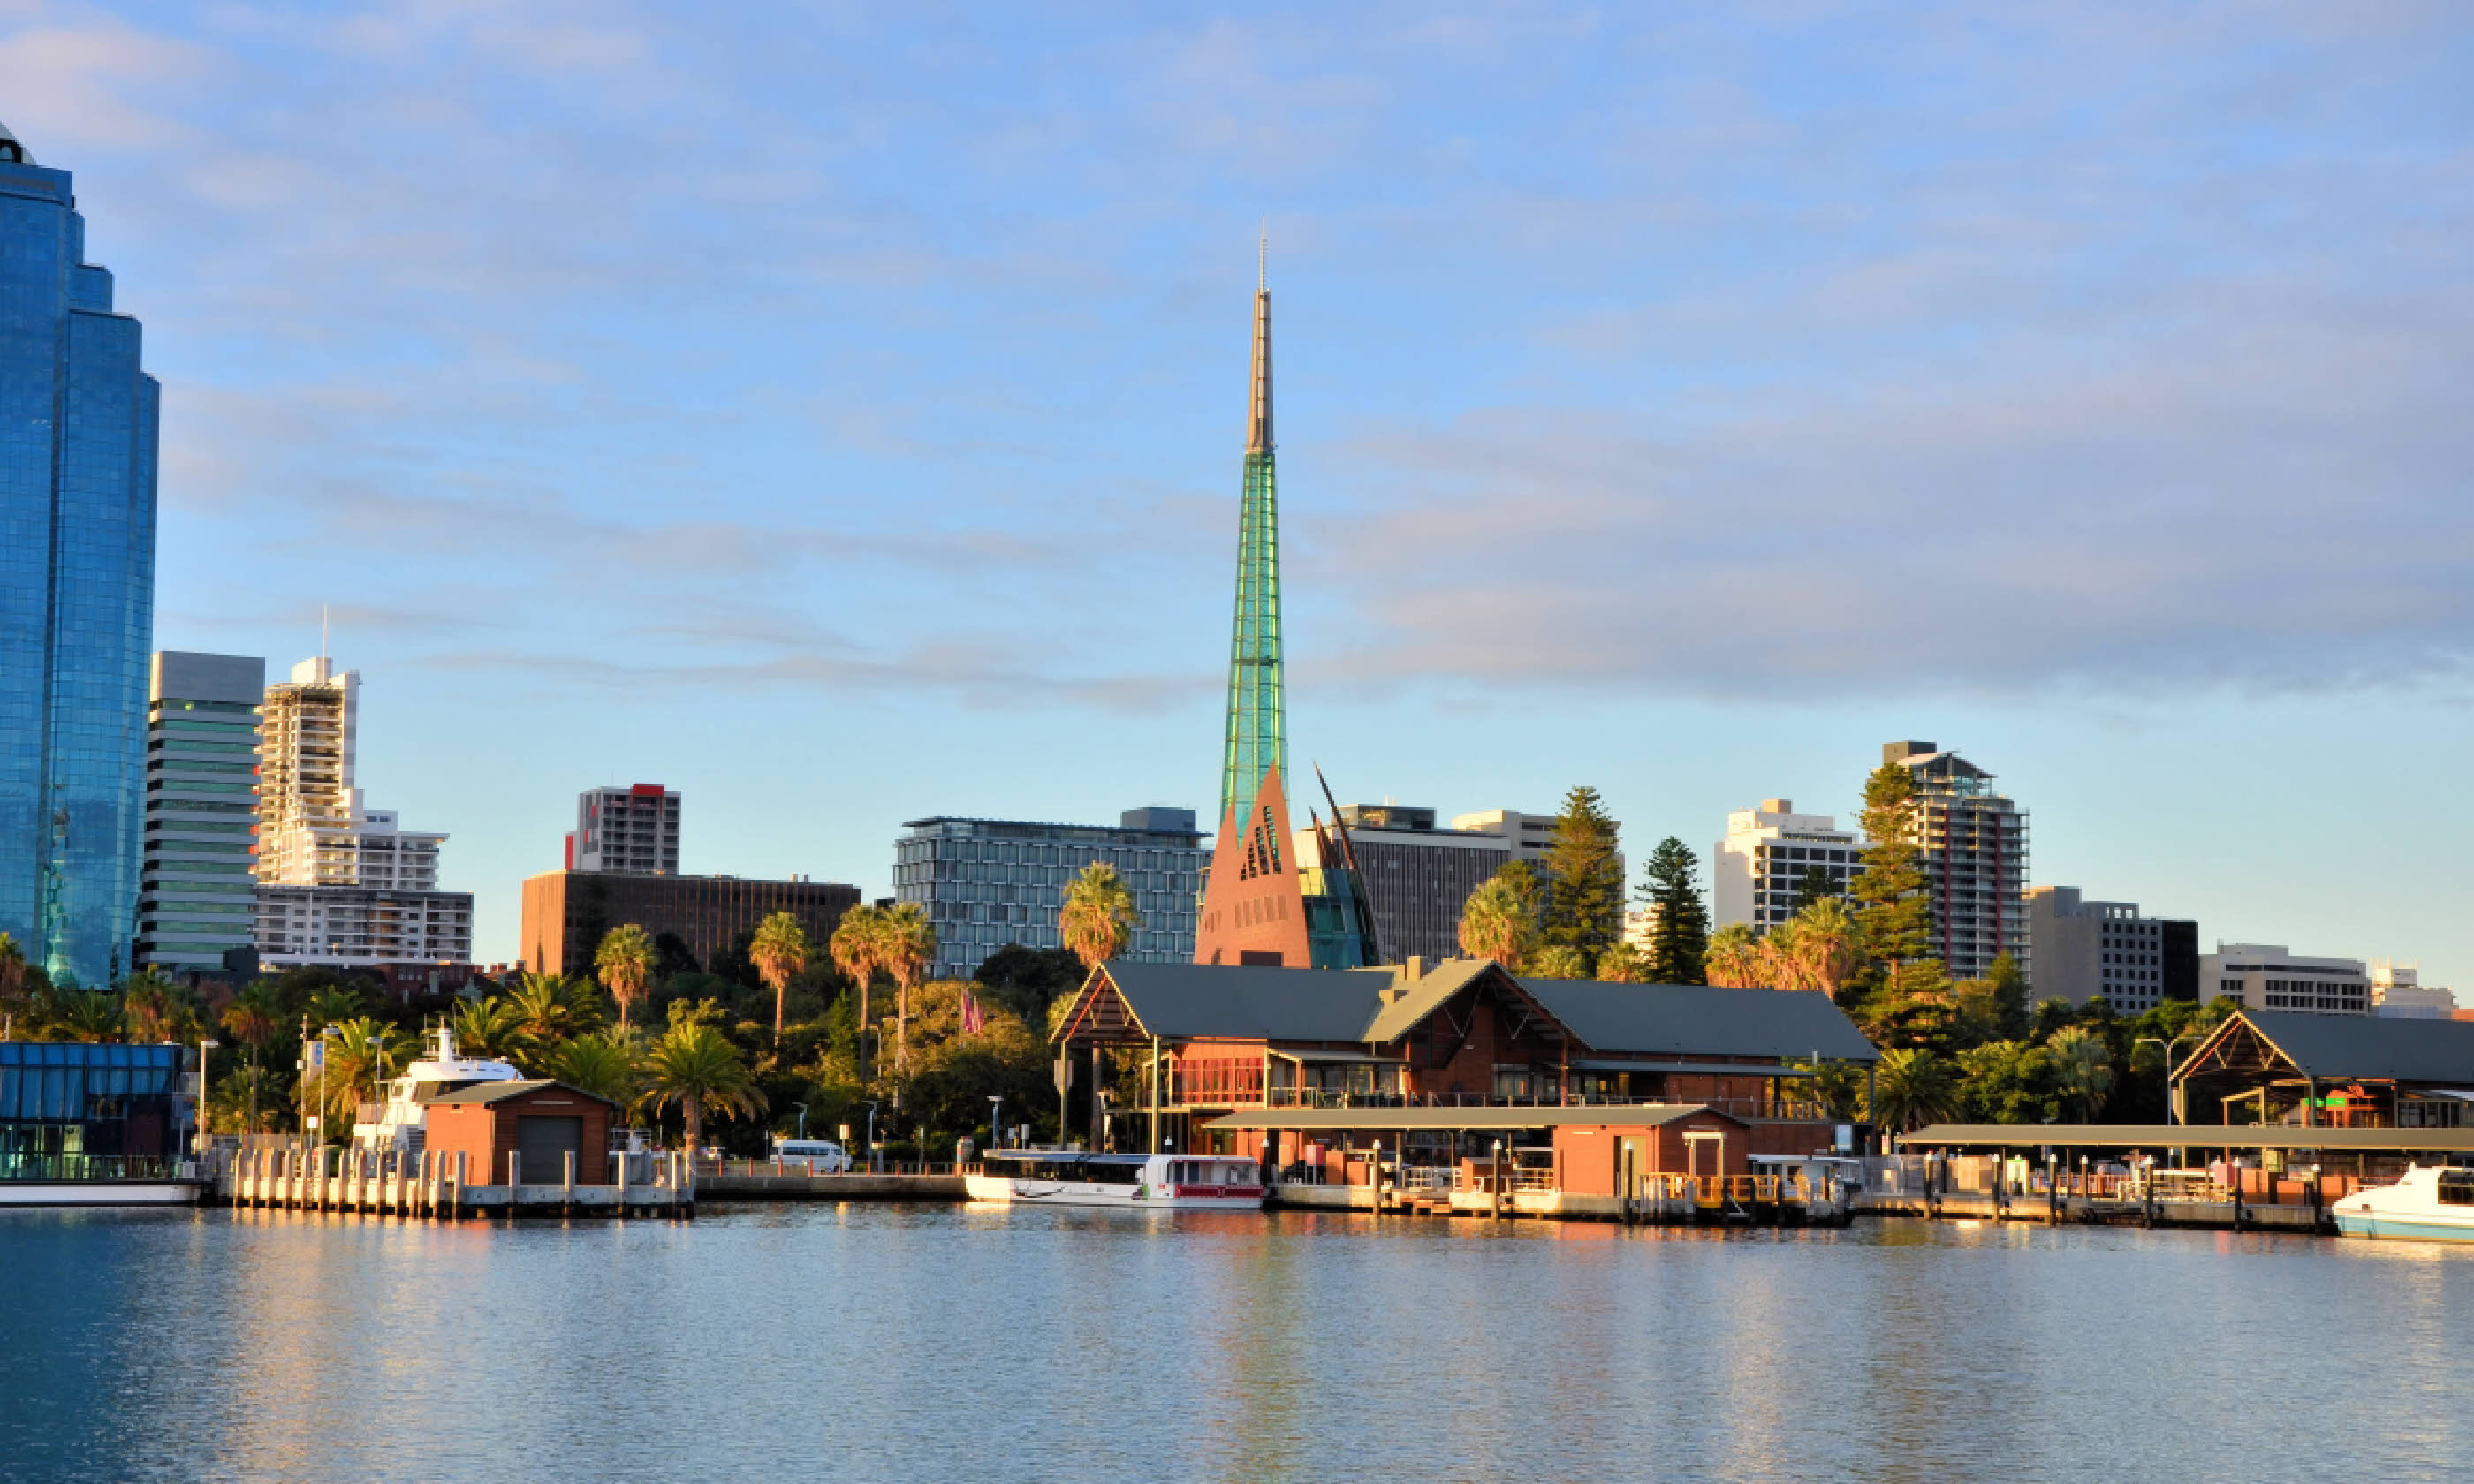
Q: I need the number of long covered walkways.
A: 2